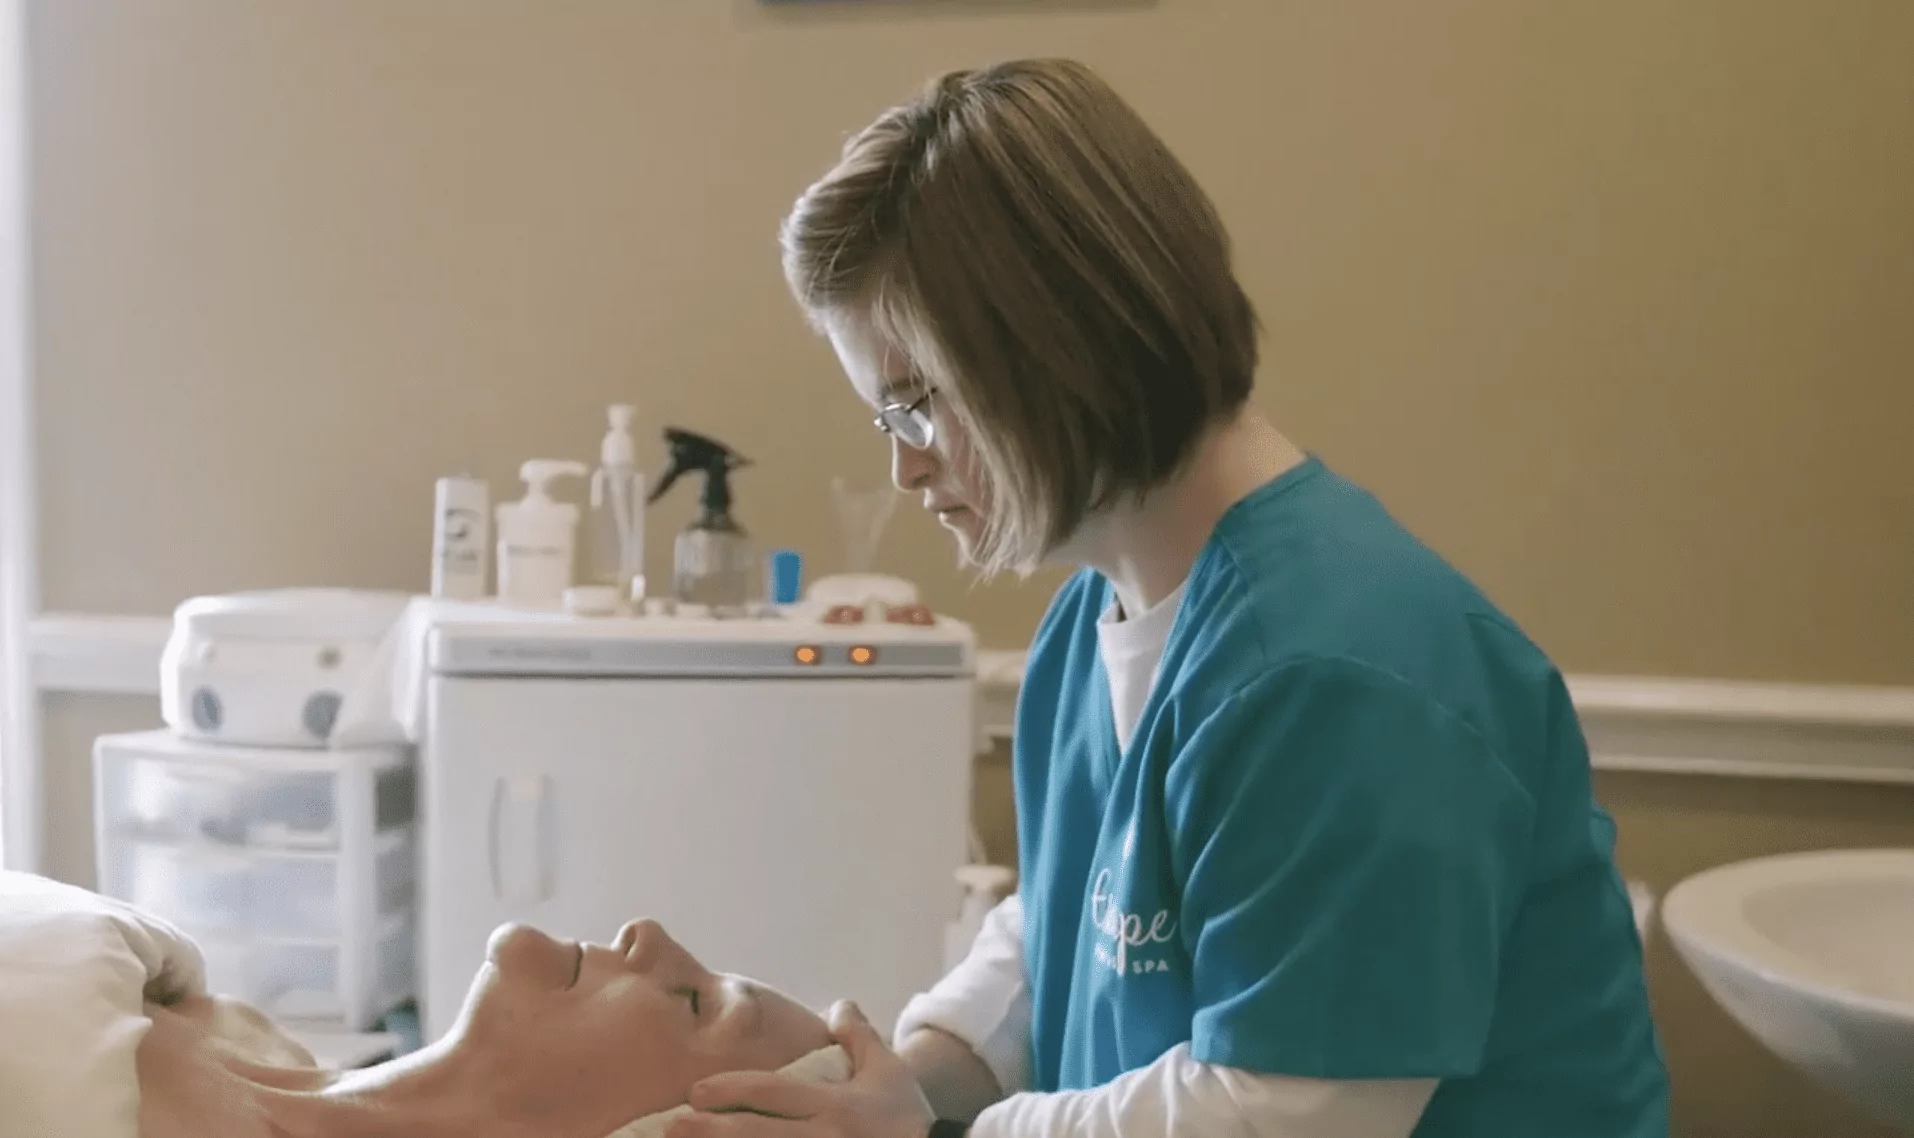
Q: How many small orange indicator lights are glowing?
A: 2